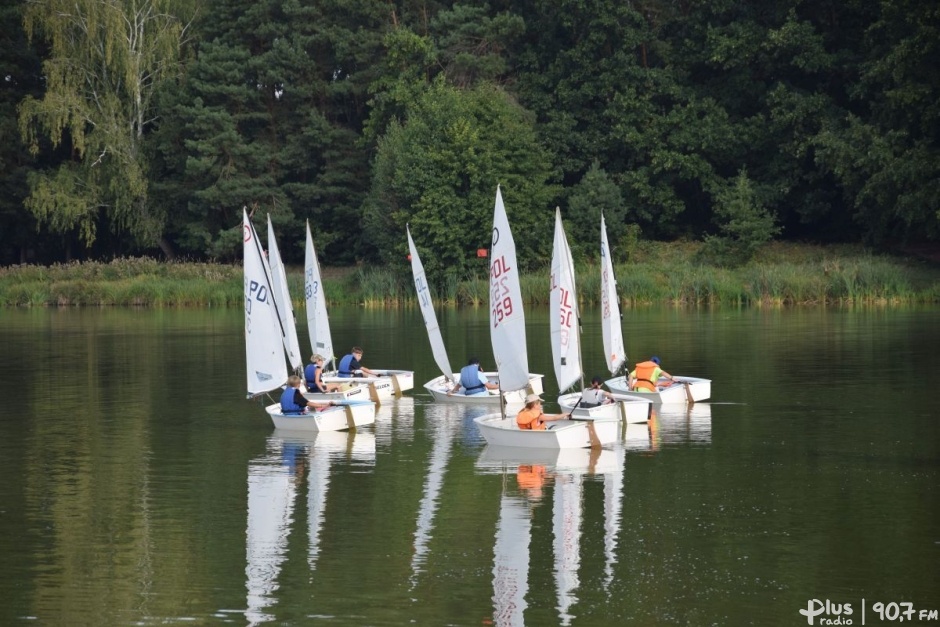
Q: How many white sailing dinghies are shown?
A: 7